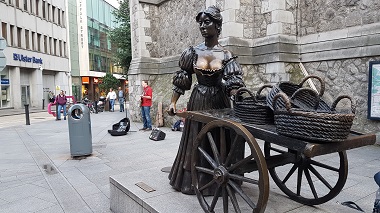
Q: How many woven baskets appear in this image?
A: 3